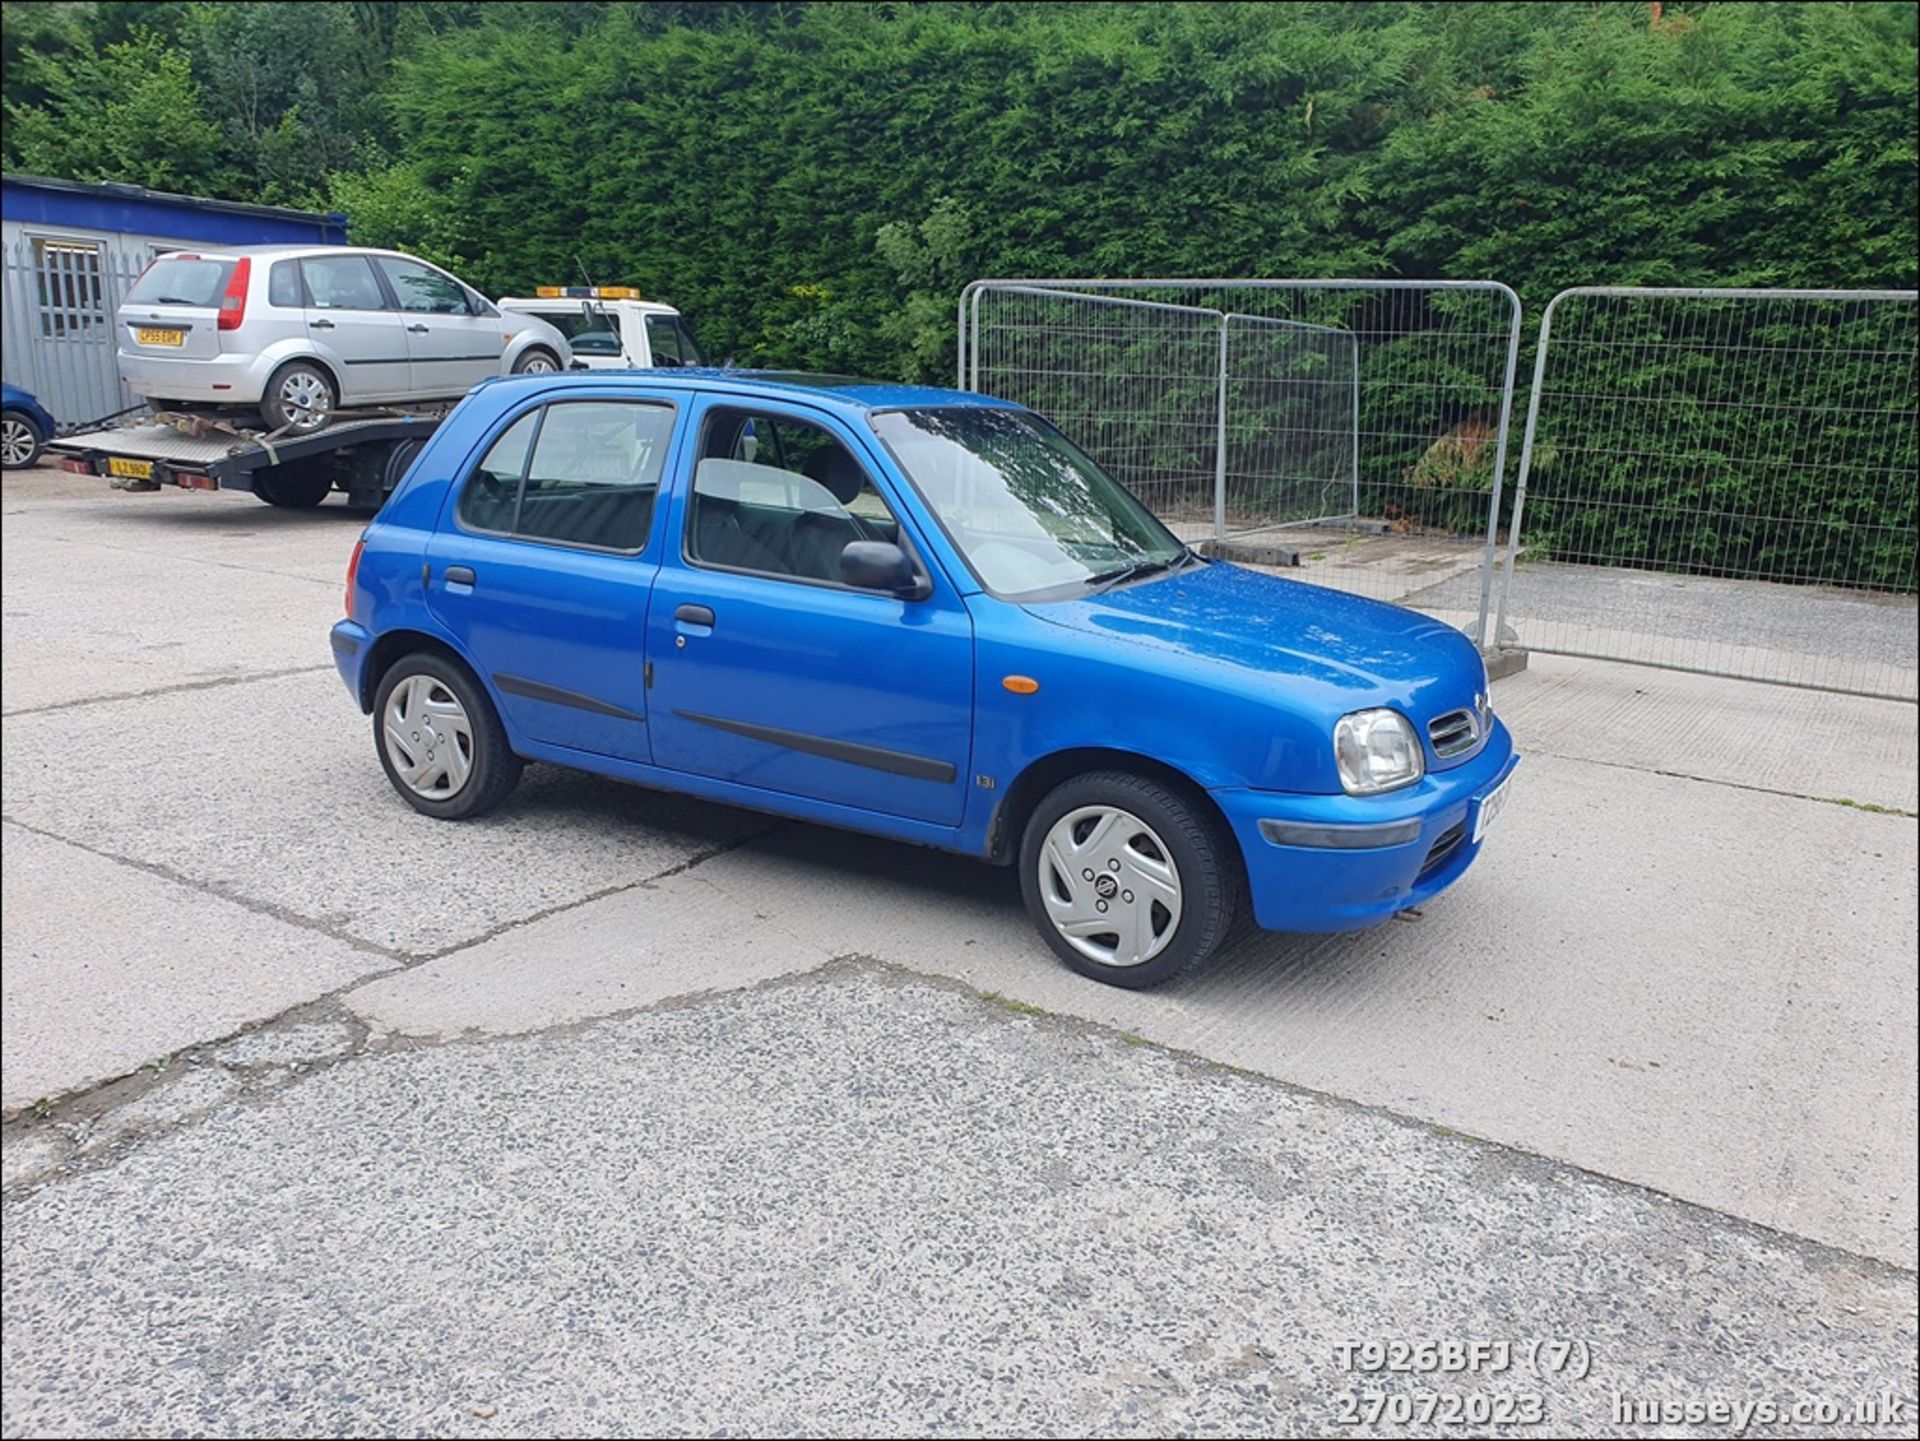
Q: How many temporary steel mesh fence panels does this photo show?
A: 4